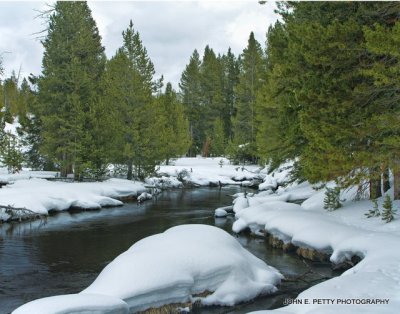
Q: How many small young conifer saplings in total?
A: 3